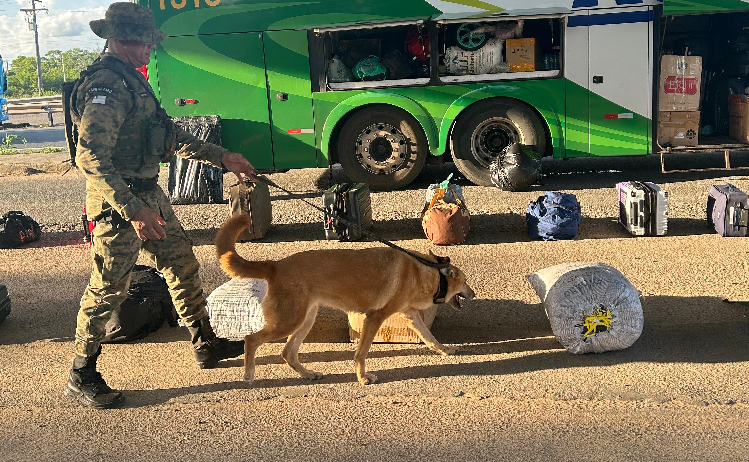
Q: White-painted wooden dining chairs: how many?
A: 0